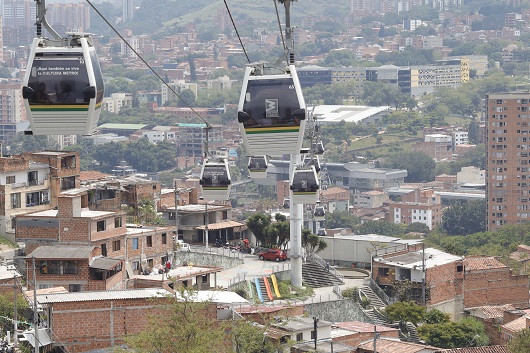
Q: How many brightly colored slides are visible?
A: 4